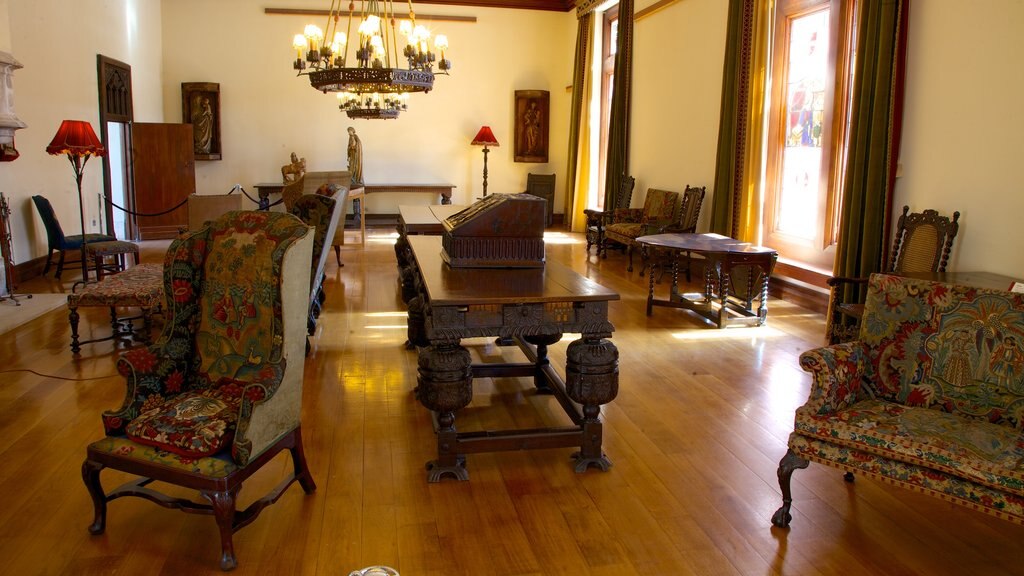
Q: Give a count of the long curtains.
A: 4